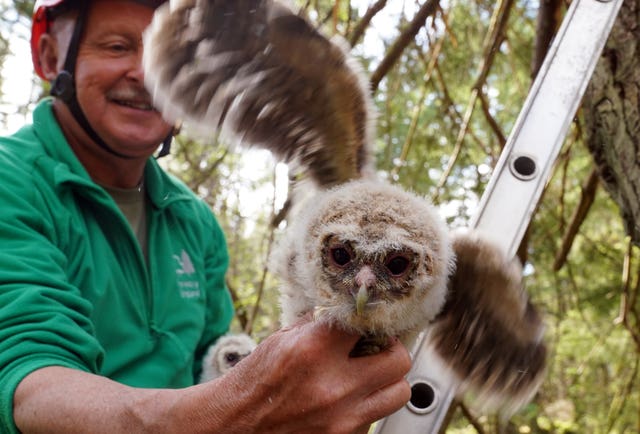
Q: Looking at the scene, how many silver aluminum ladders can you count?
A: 1